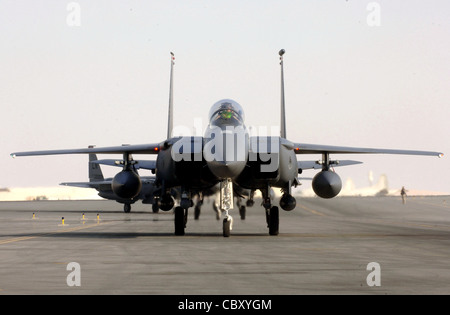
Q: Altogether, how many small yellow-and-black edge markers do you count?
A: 4